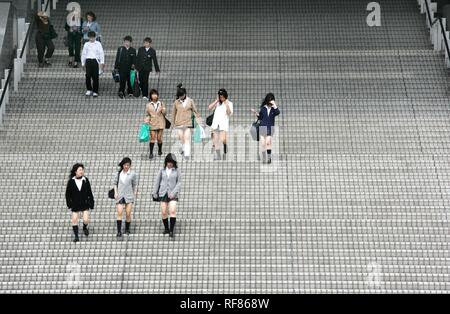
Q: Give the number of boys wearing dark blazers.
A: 2